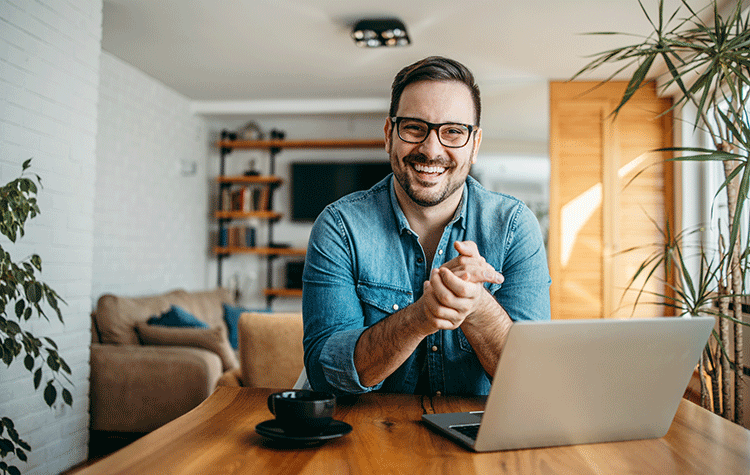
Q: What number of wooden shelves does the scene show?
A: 5